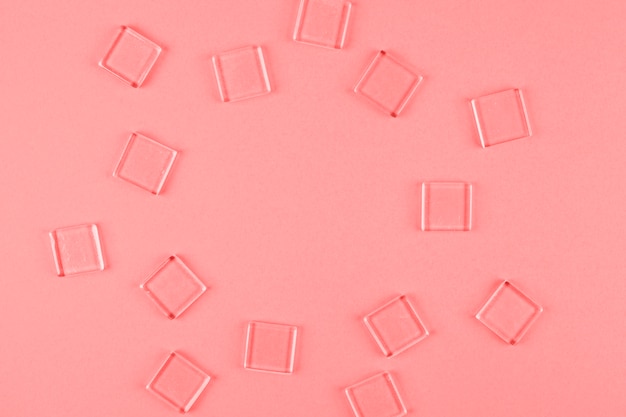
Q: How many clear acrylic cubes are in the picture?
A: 14